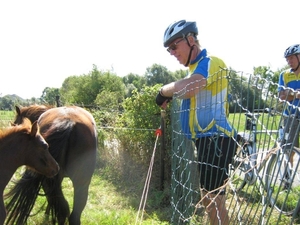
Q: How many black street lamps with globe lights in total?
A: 0